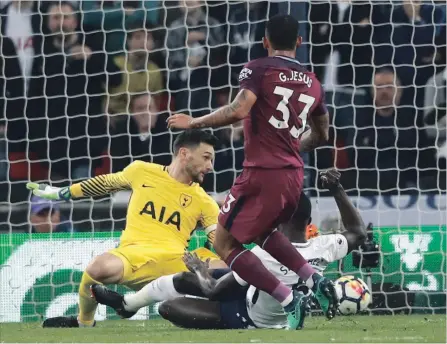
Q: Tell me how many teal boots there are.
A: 2